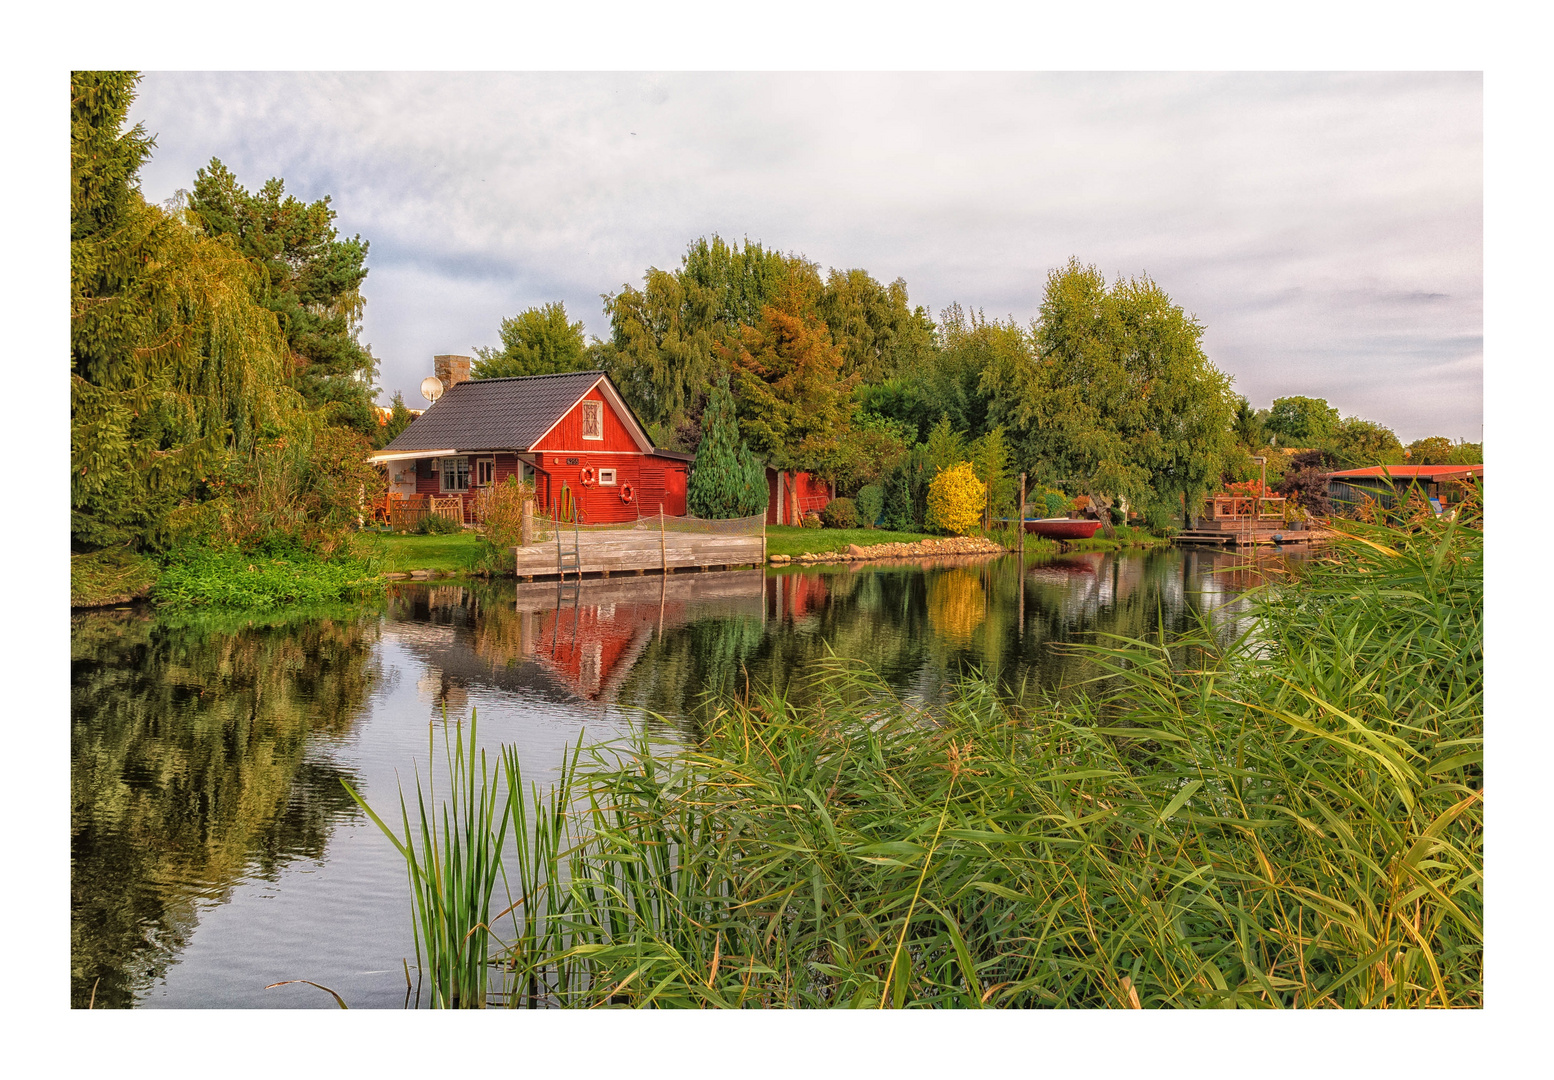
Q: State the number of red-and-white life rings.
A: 2